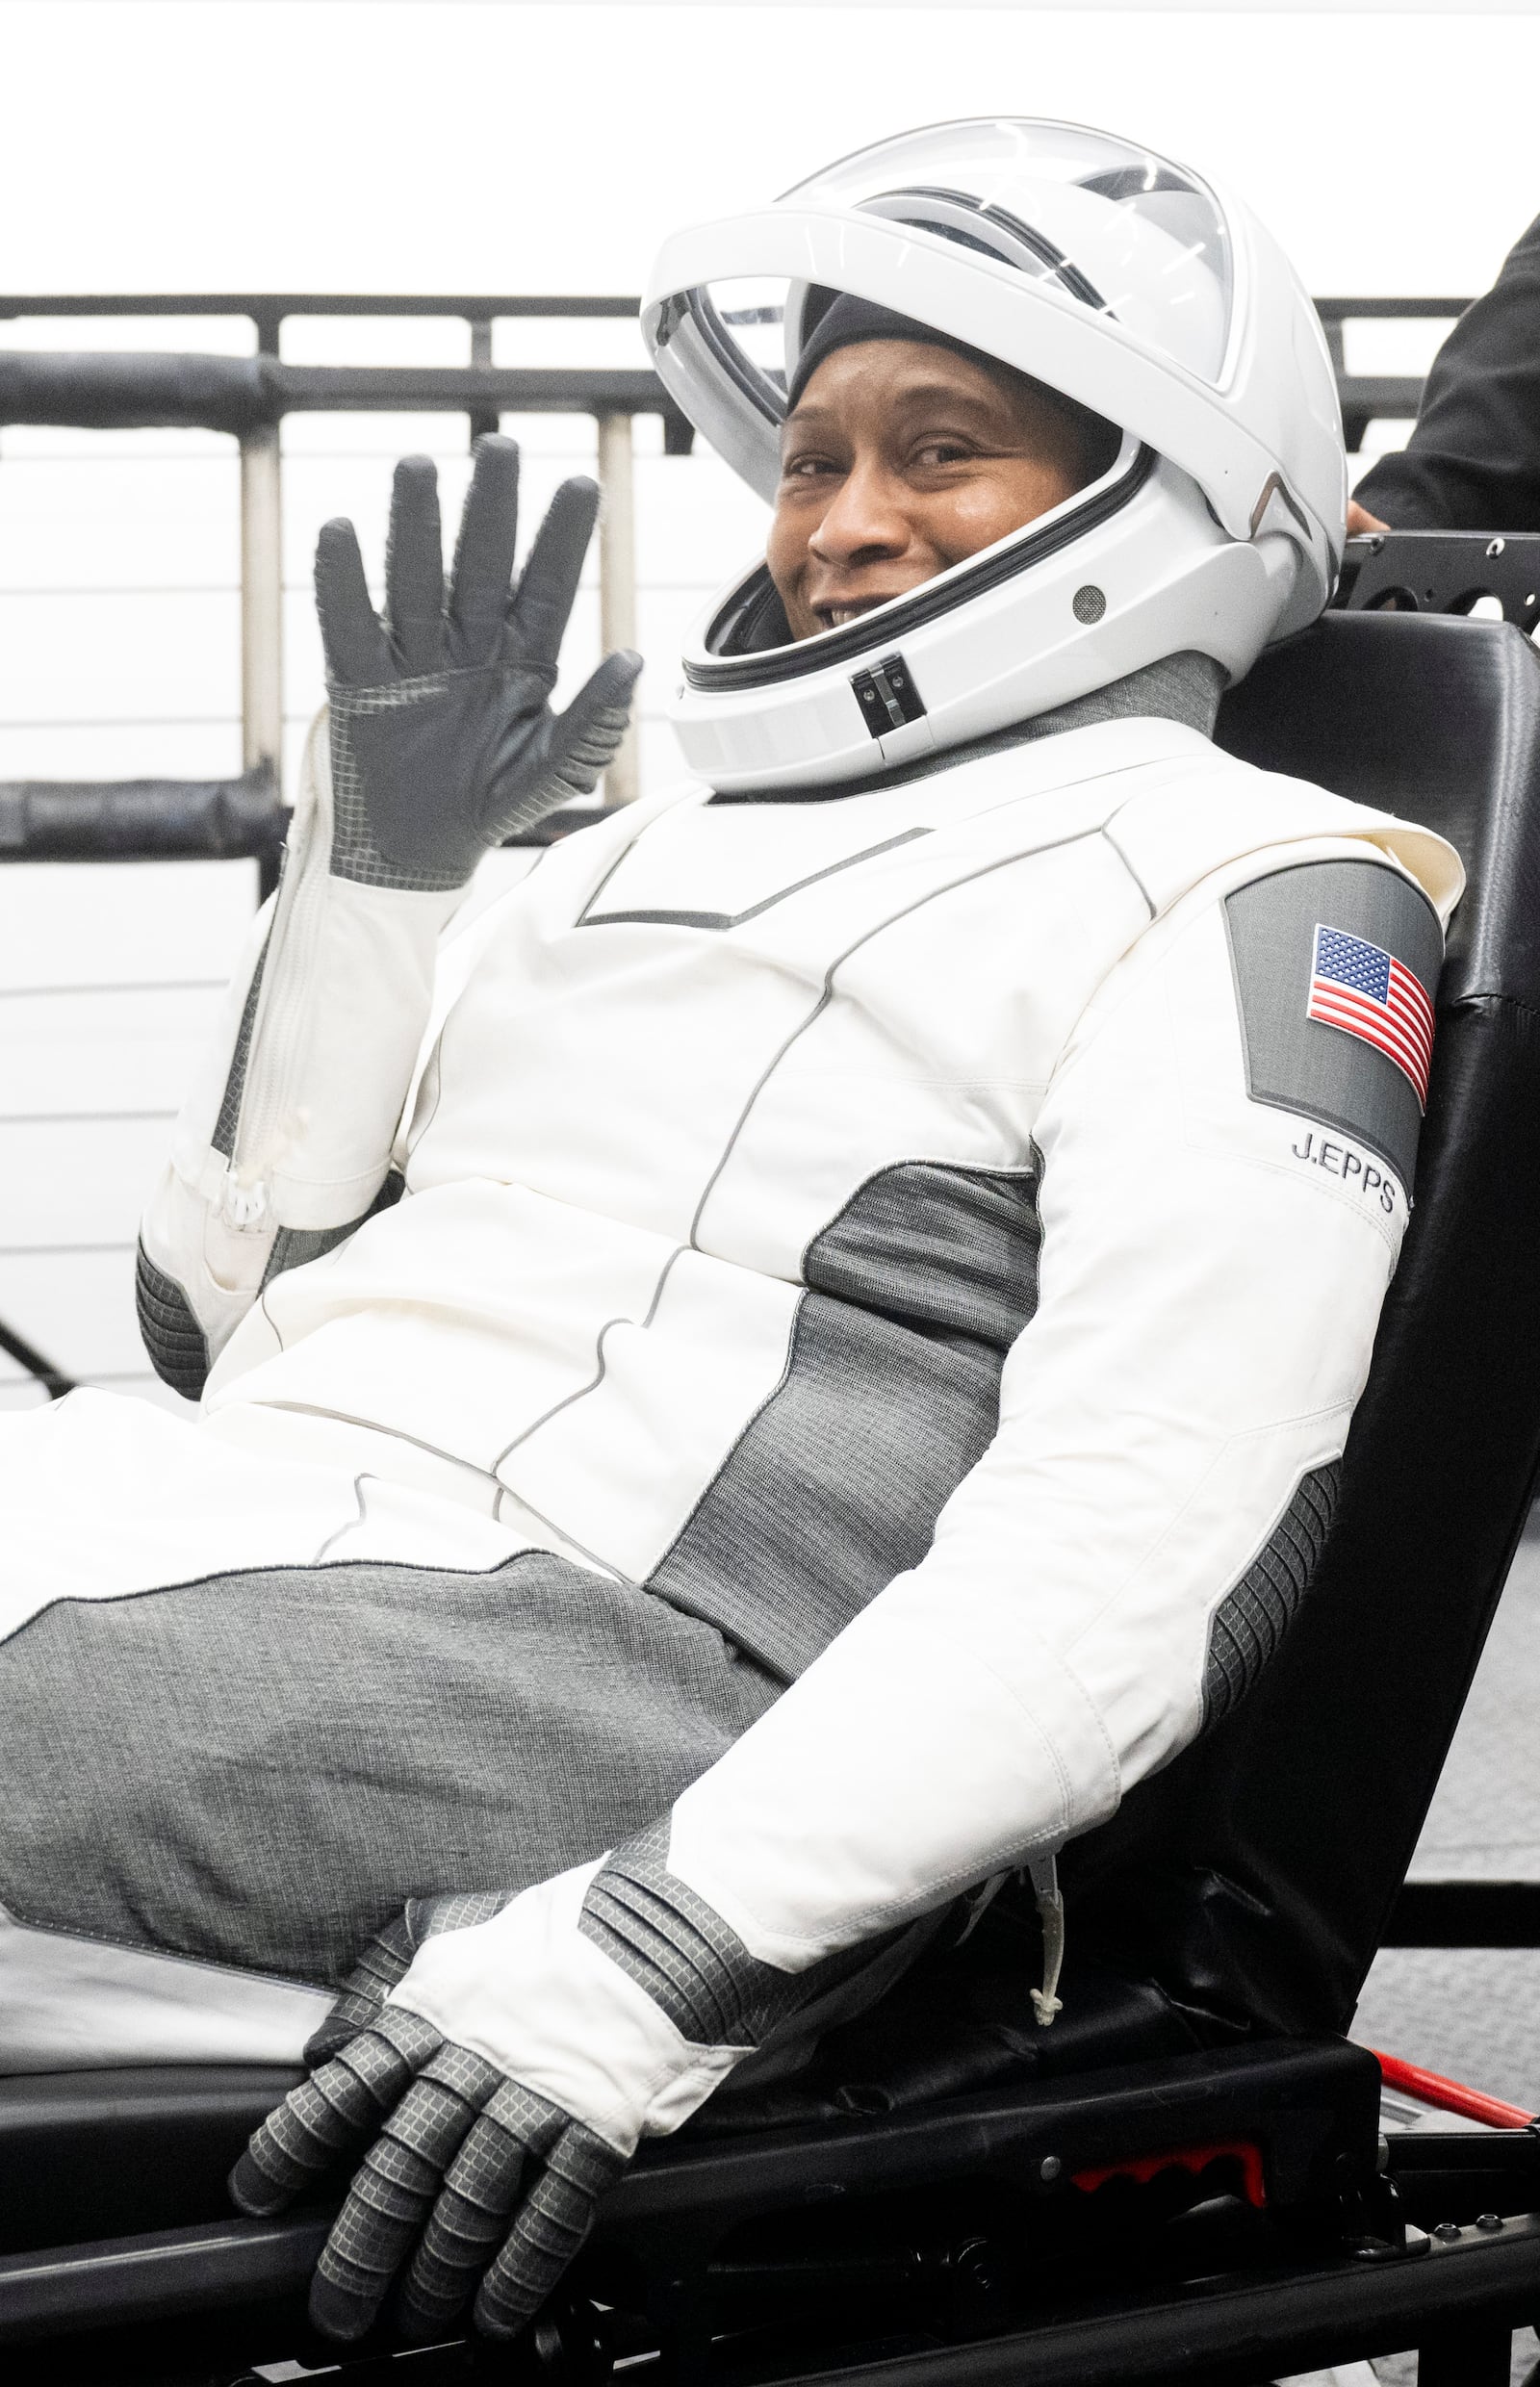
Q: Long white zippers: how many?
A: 1